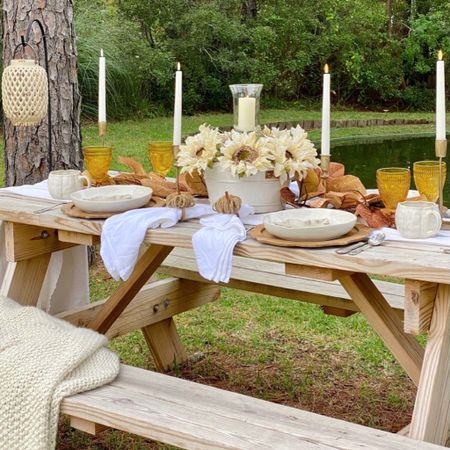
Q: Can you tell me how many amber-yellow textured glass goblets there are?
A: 4